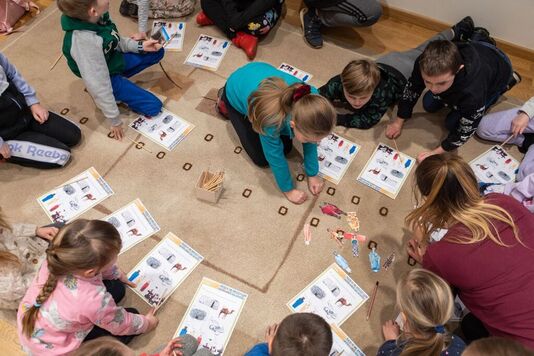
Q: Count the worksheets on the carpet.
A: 13